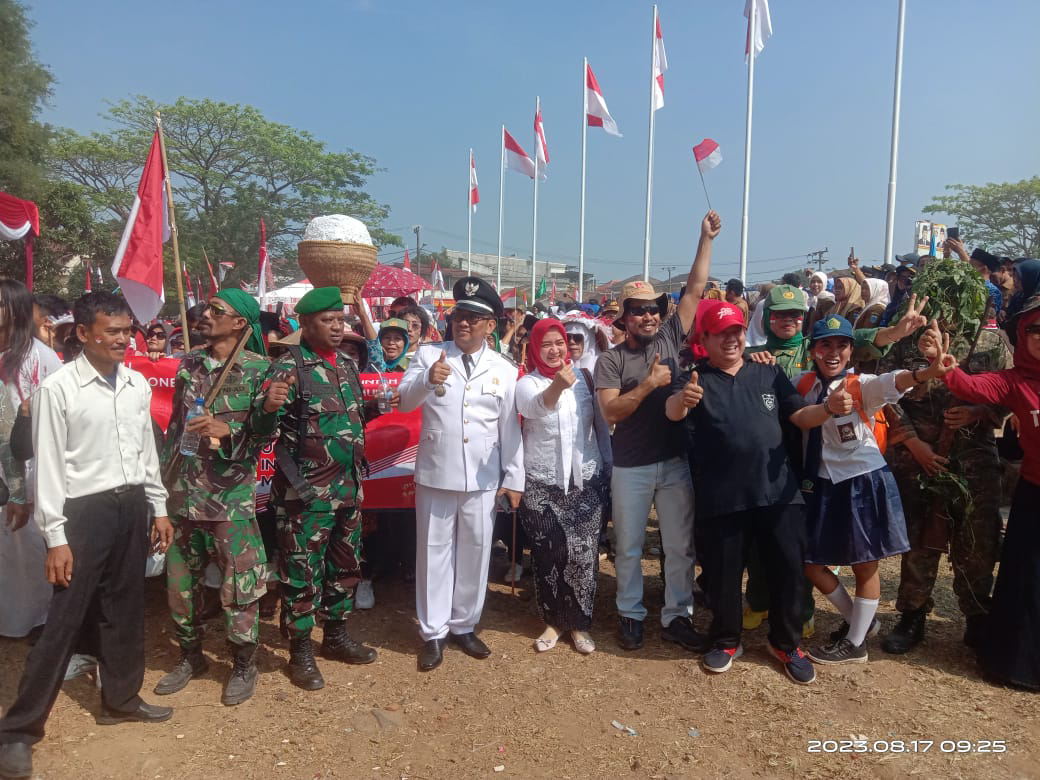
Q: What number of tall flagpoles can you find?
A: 7